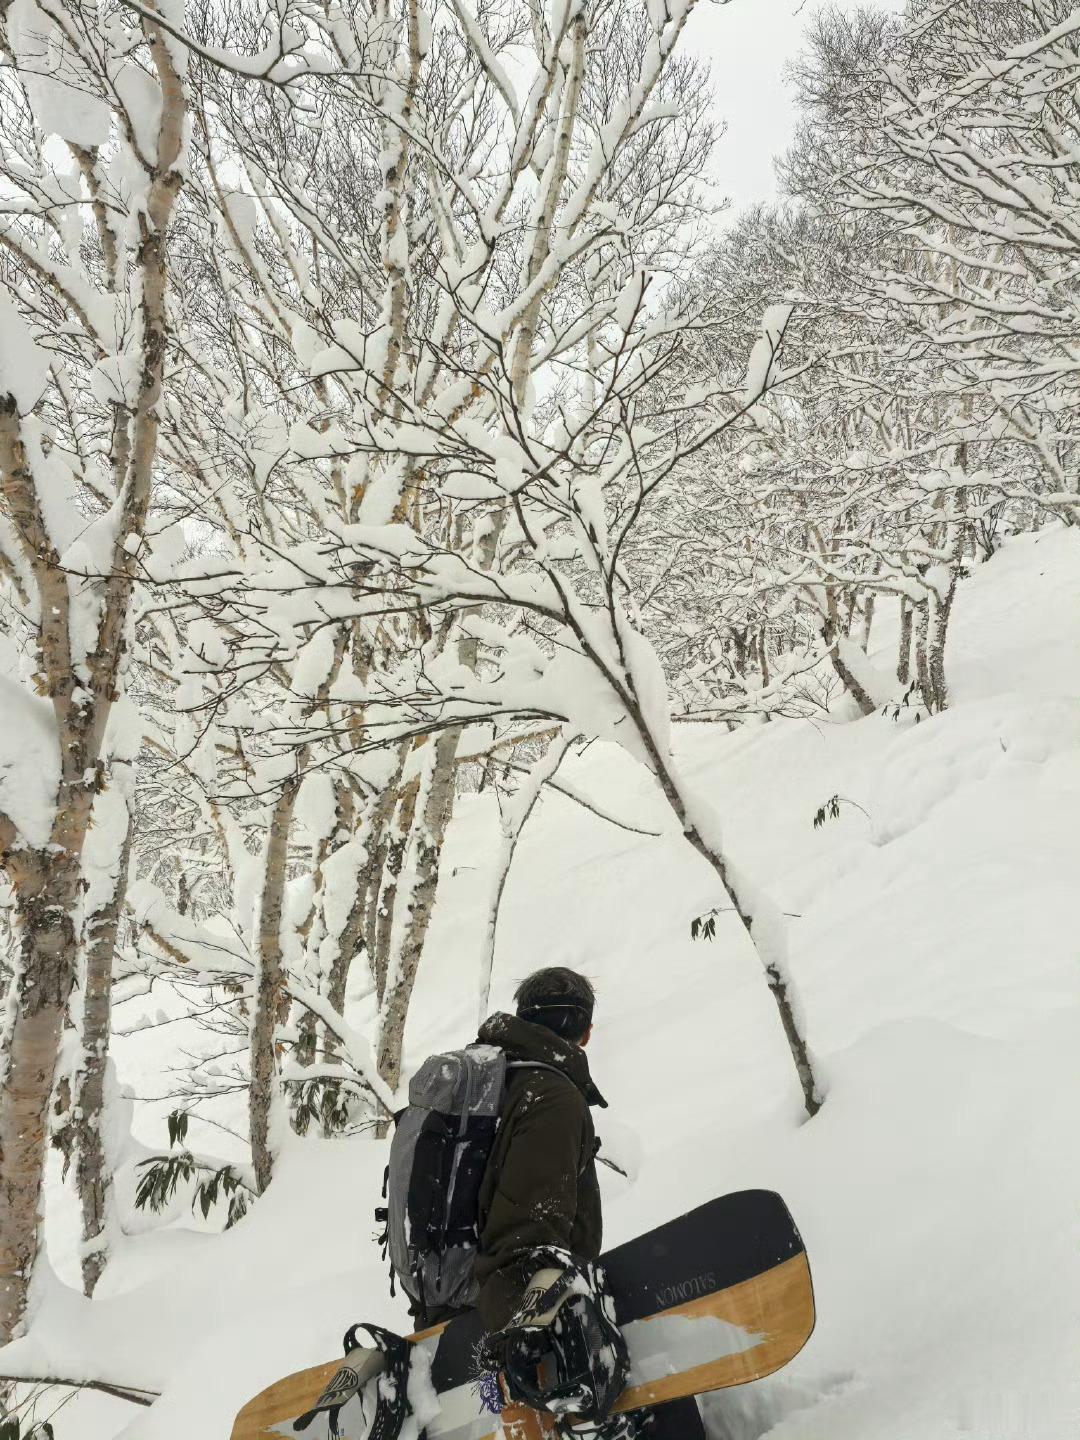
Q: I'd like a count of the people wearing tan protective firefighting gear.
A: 0